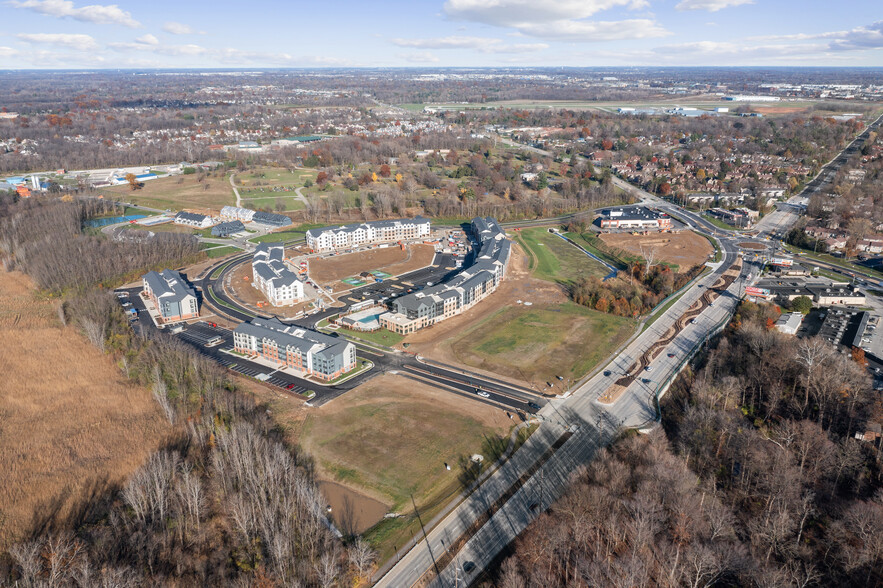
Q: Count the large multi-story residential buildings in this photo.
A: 5